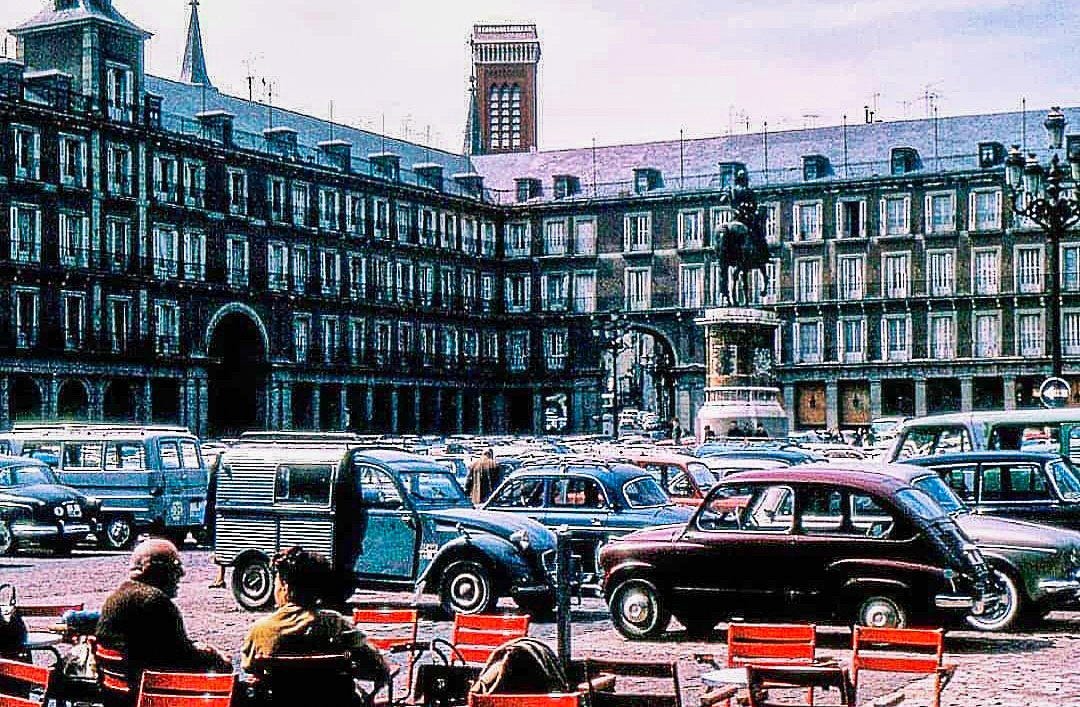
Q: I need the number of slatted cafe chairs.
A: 12